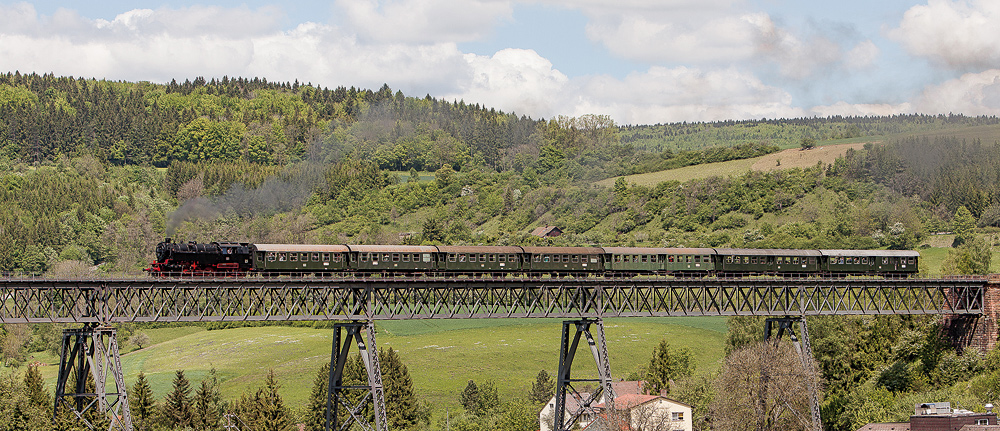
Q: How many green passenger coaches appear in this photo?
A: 7